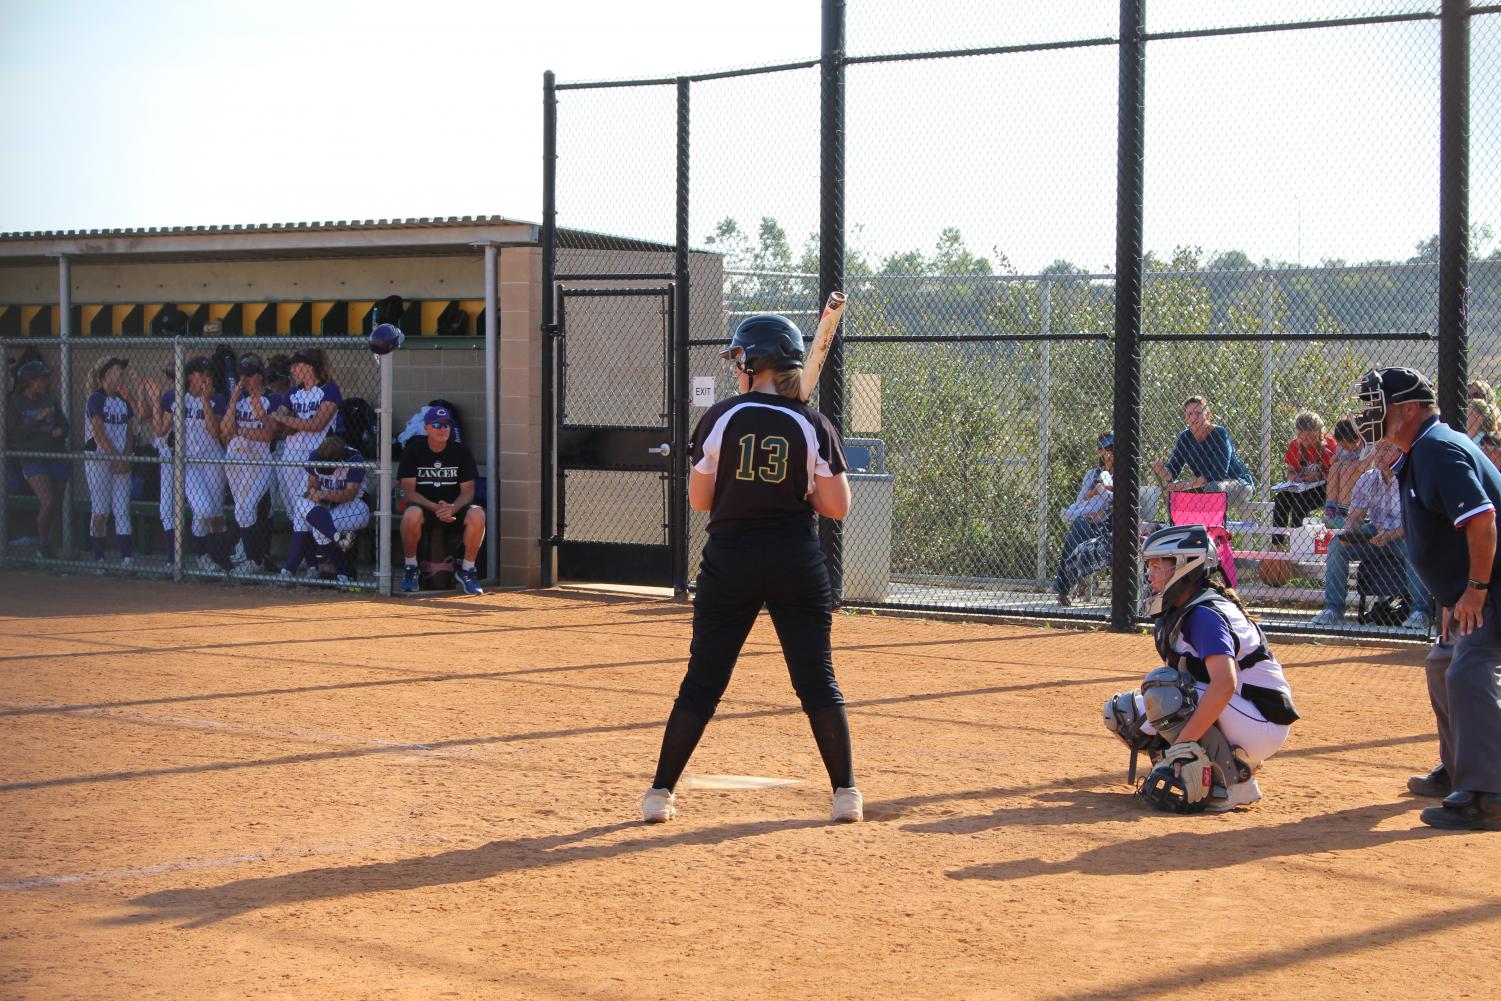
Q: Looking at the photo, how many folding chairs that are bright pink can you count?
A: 1